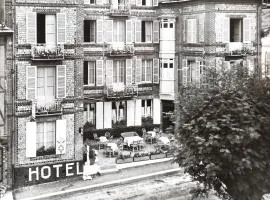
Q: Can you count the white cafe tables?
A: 5